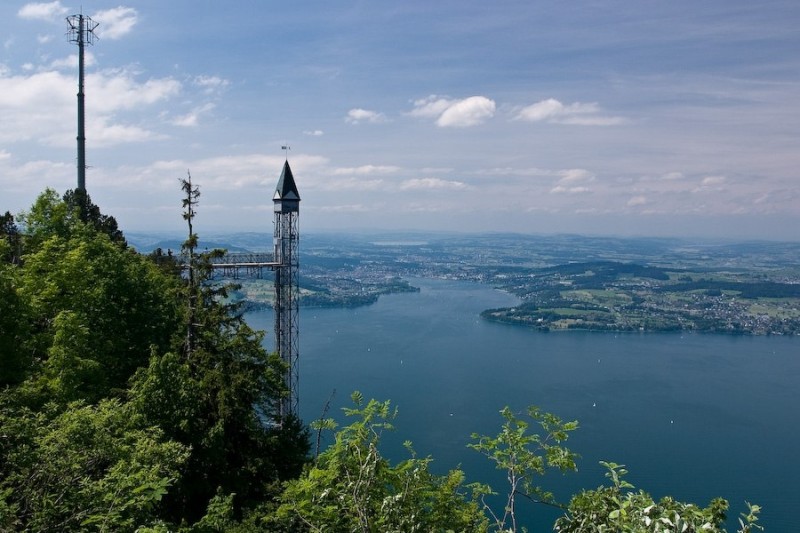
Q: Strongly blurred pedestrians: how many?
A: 0